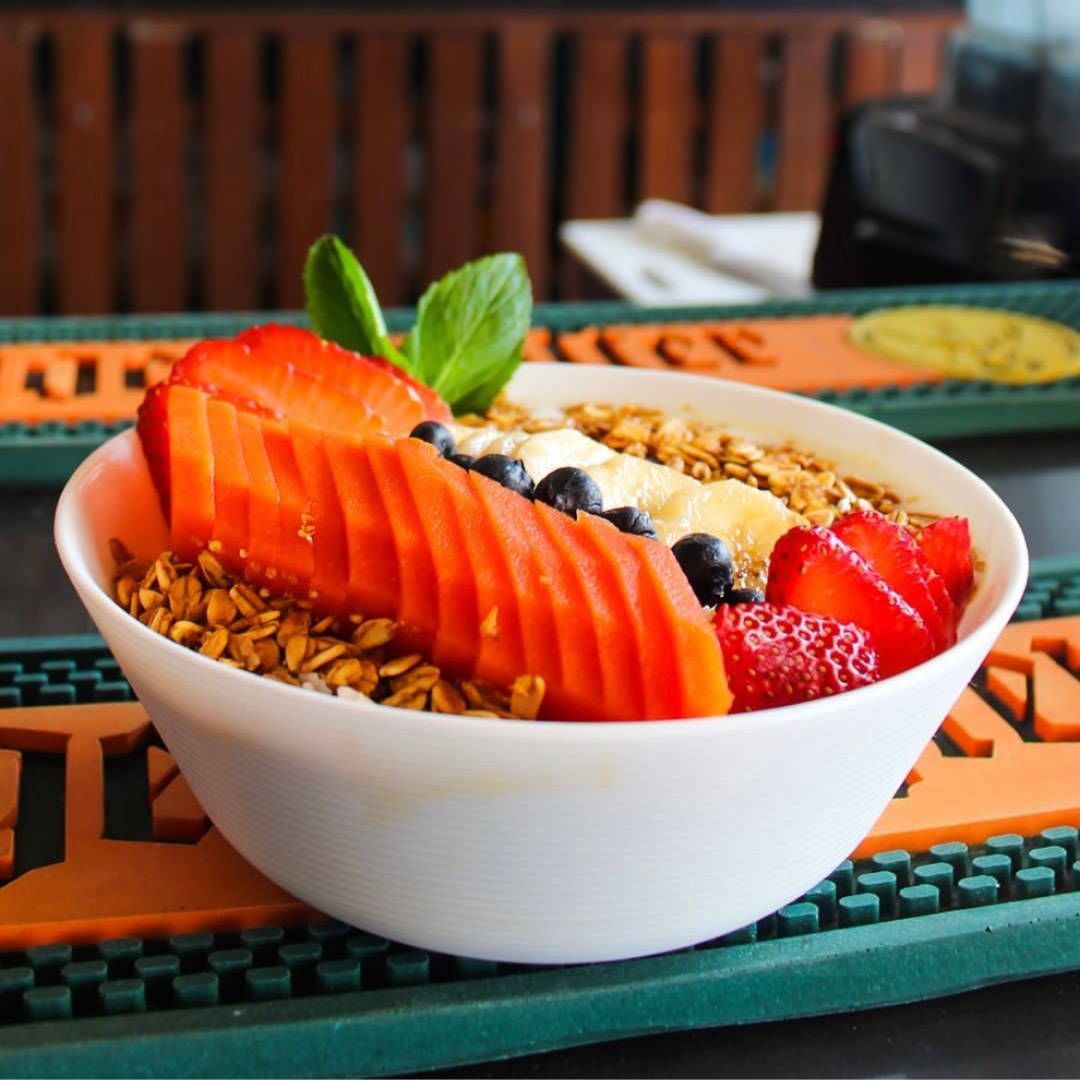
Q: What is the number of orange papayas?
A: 14